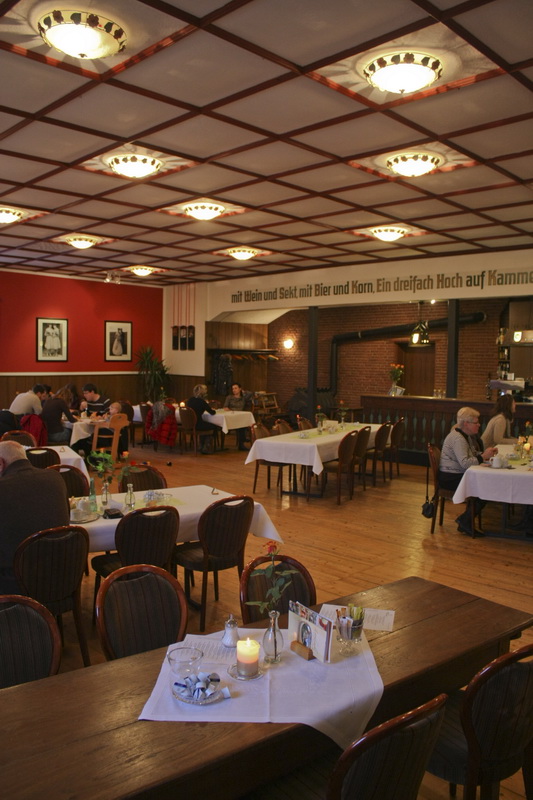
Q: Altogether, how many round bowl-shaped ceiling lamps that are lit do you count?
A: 10